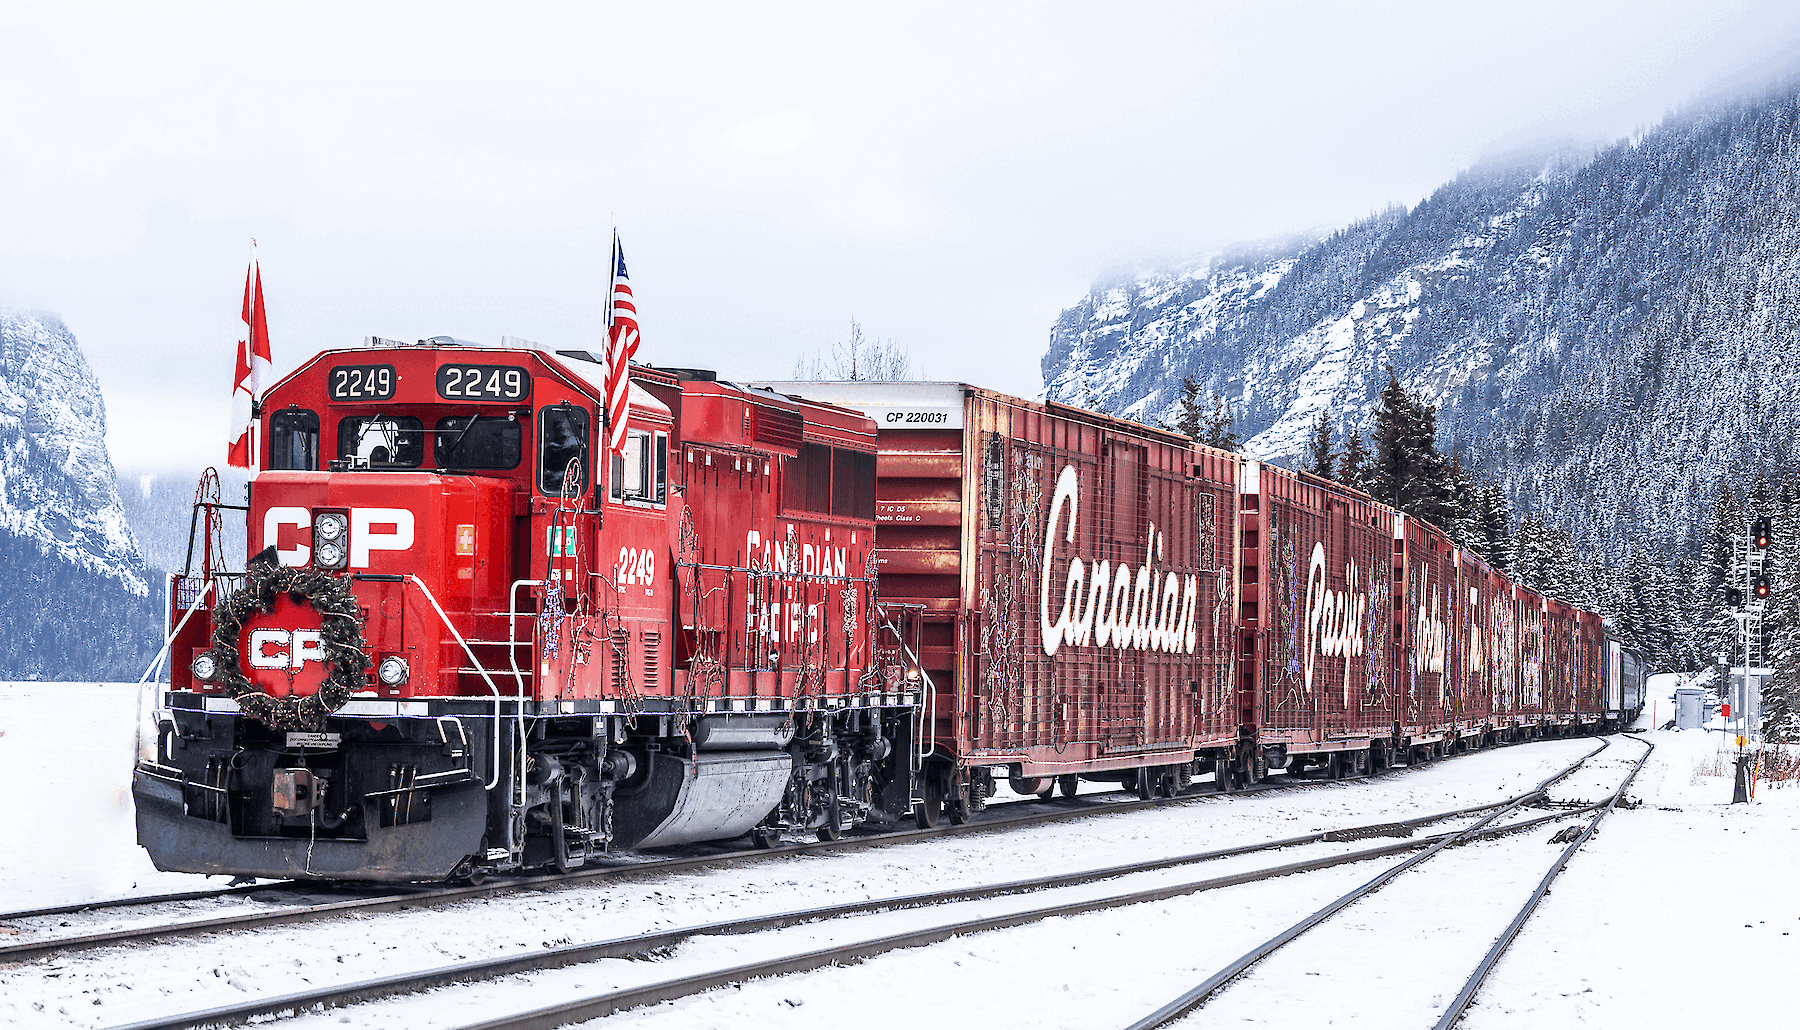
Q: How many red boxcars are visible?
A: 8